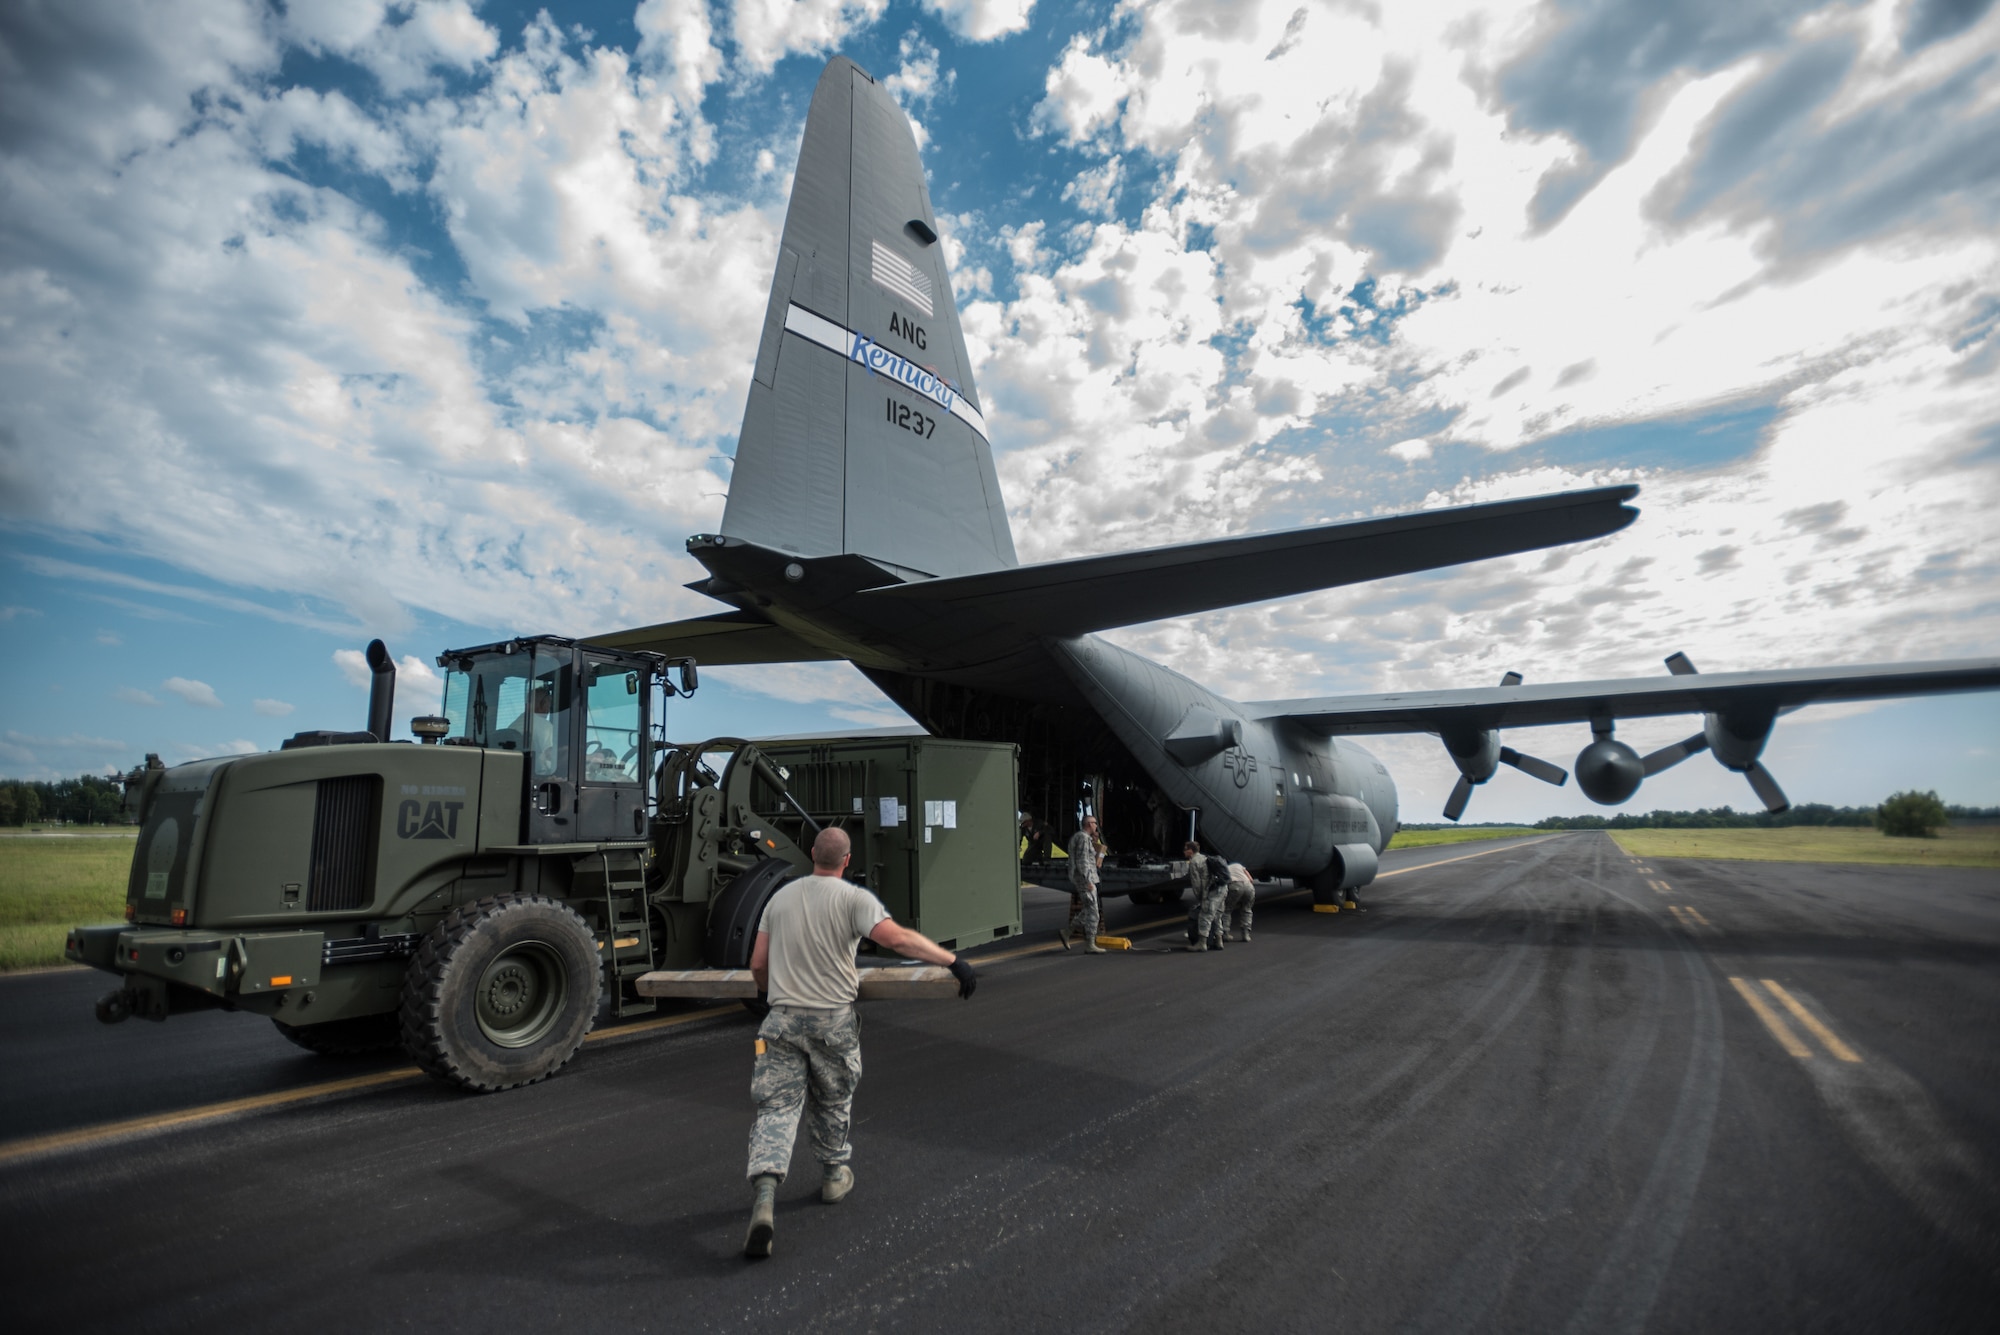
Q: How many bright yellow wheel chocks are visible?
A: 3